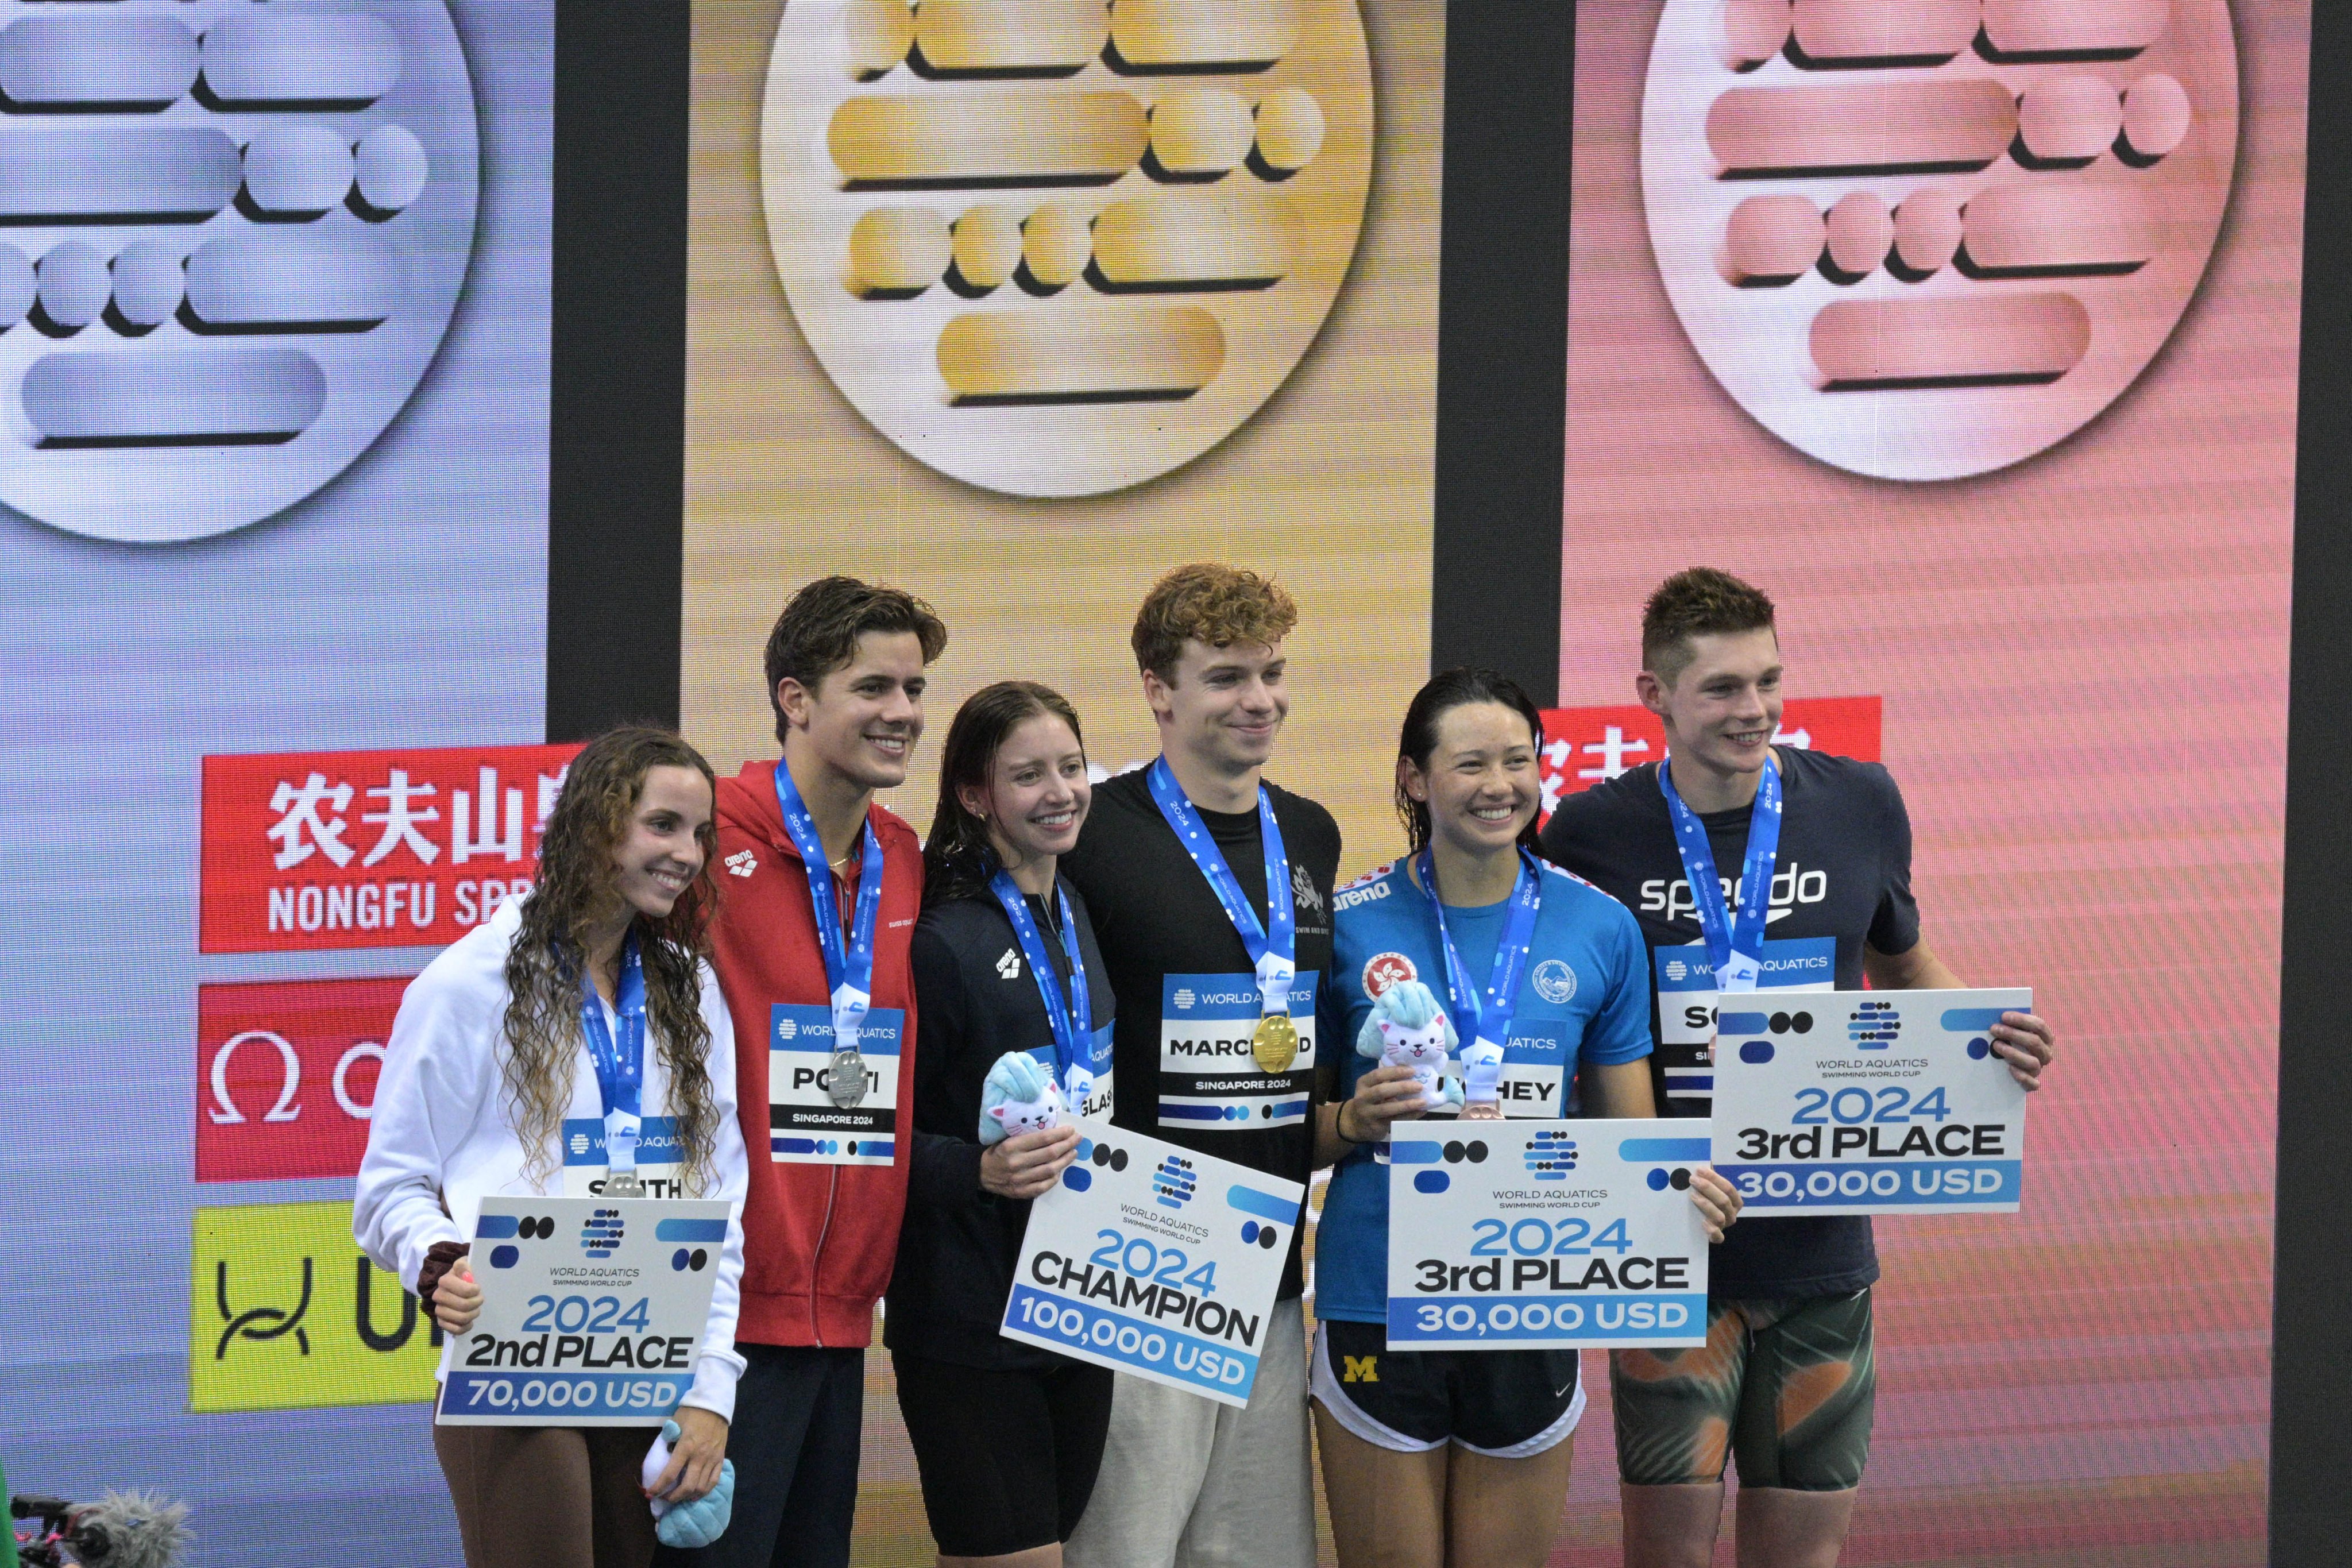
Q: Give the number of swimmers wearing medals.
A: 6